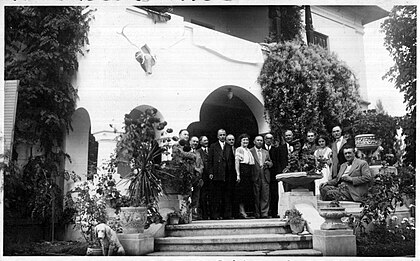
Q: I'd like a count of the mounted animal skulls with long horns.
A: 1